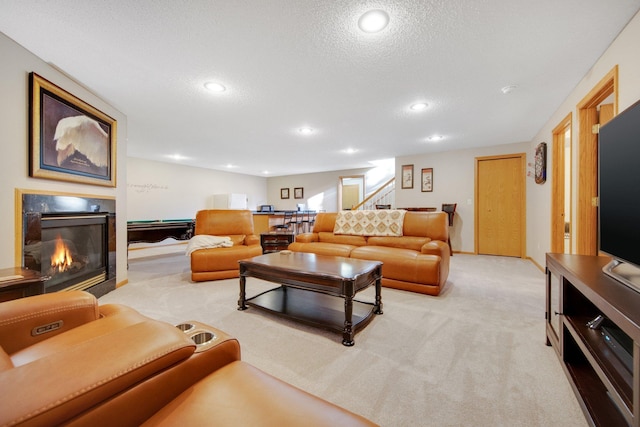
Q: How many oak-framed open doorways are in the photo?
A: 3